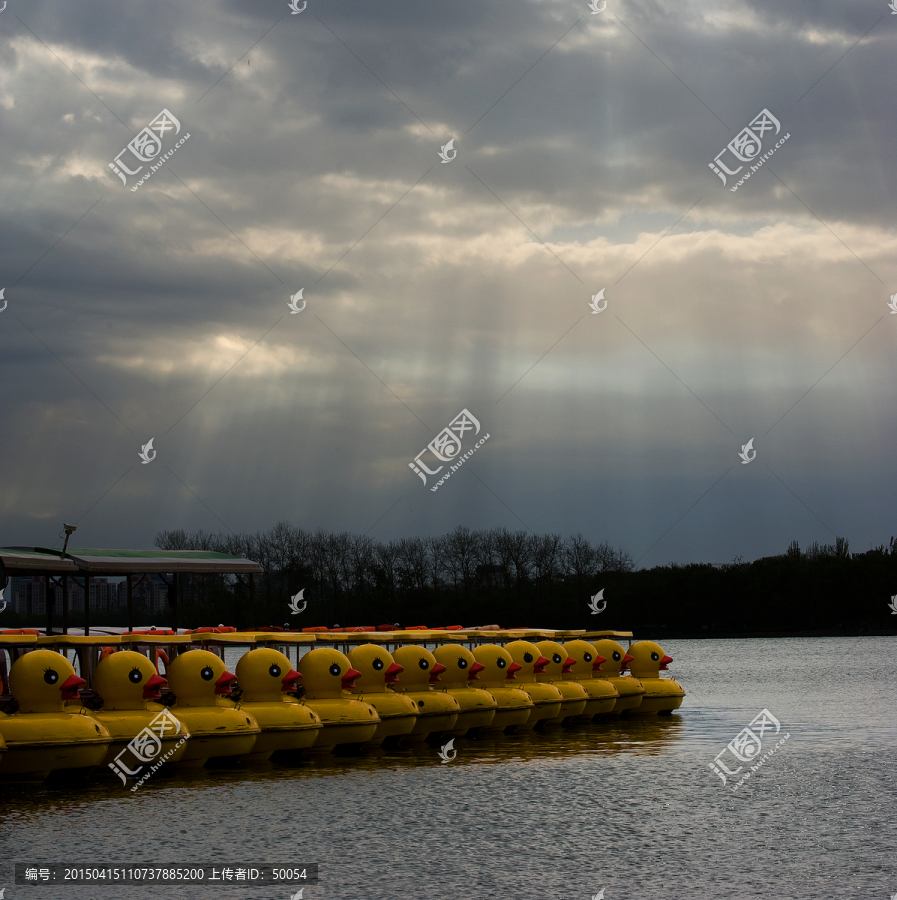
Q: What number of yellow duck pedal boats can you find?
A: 14